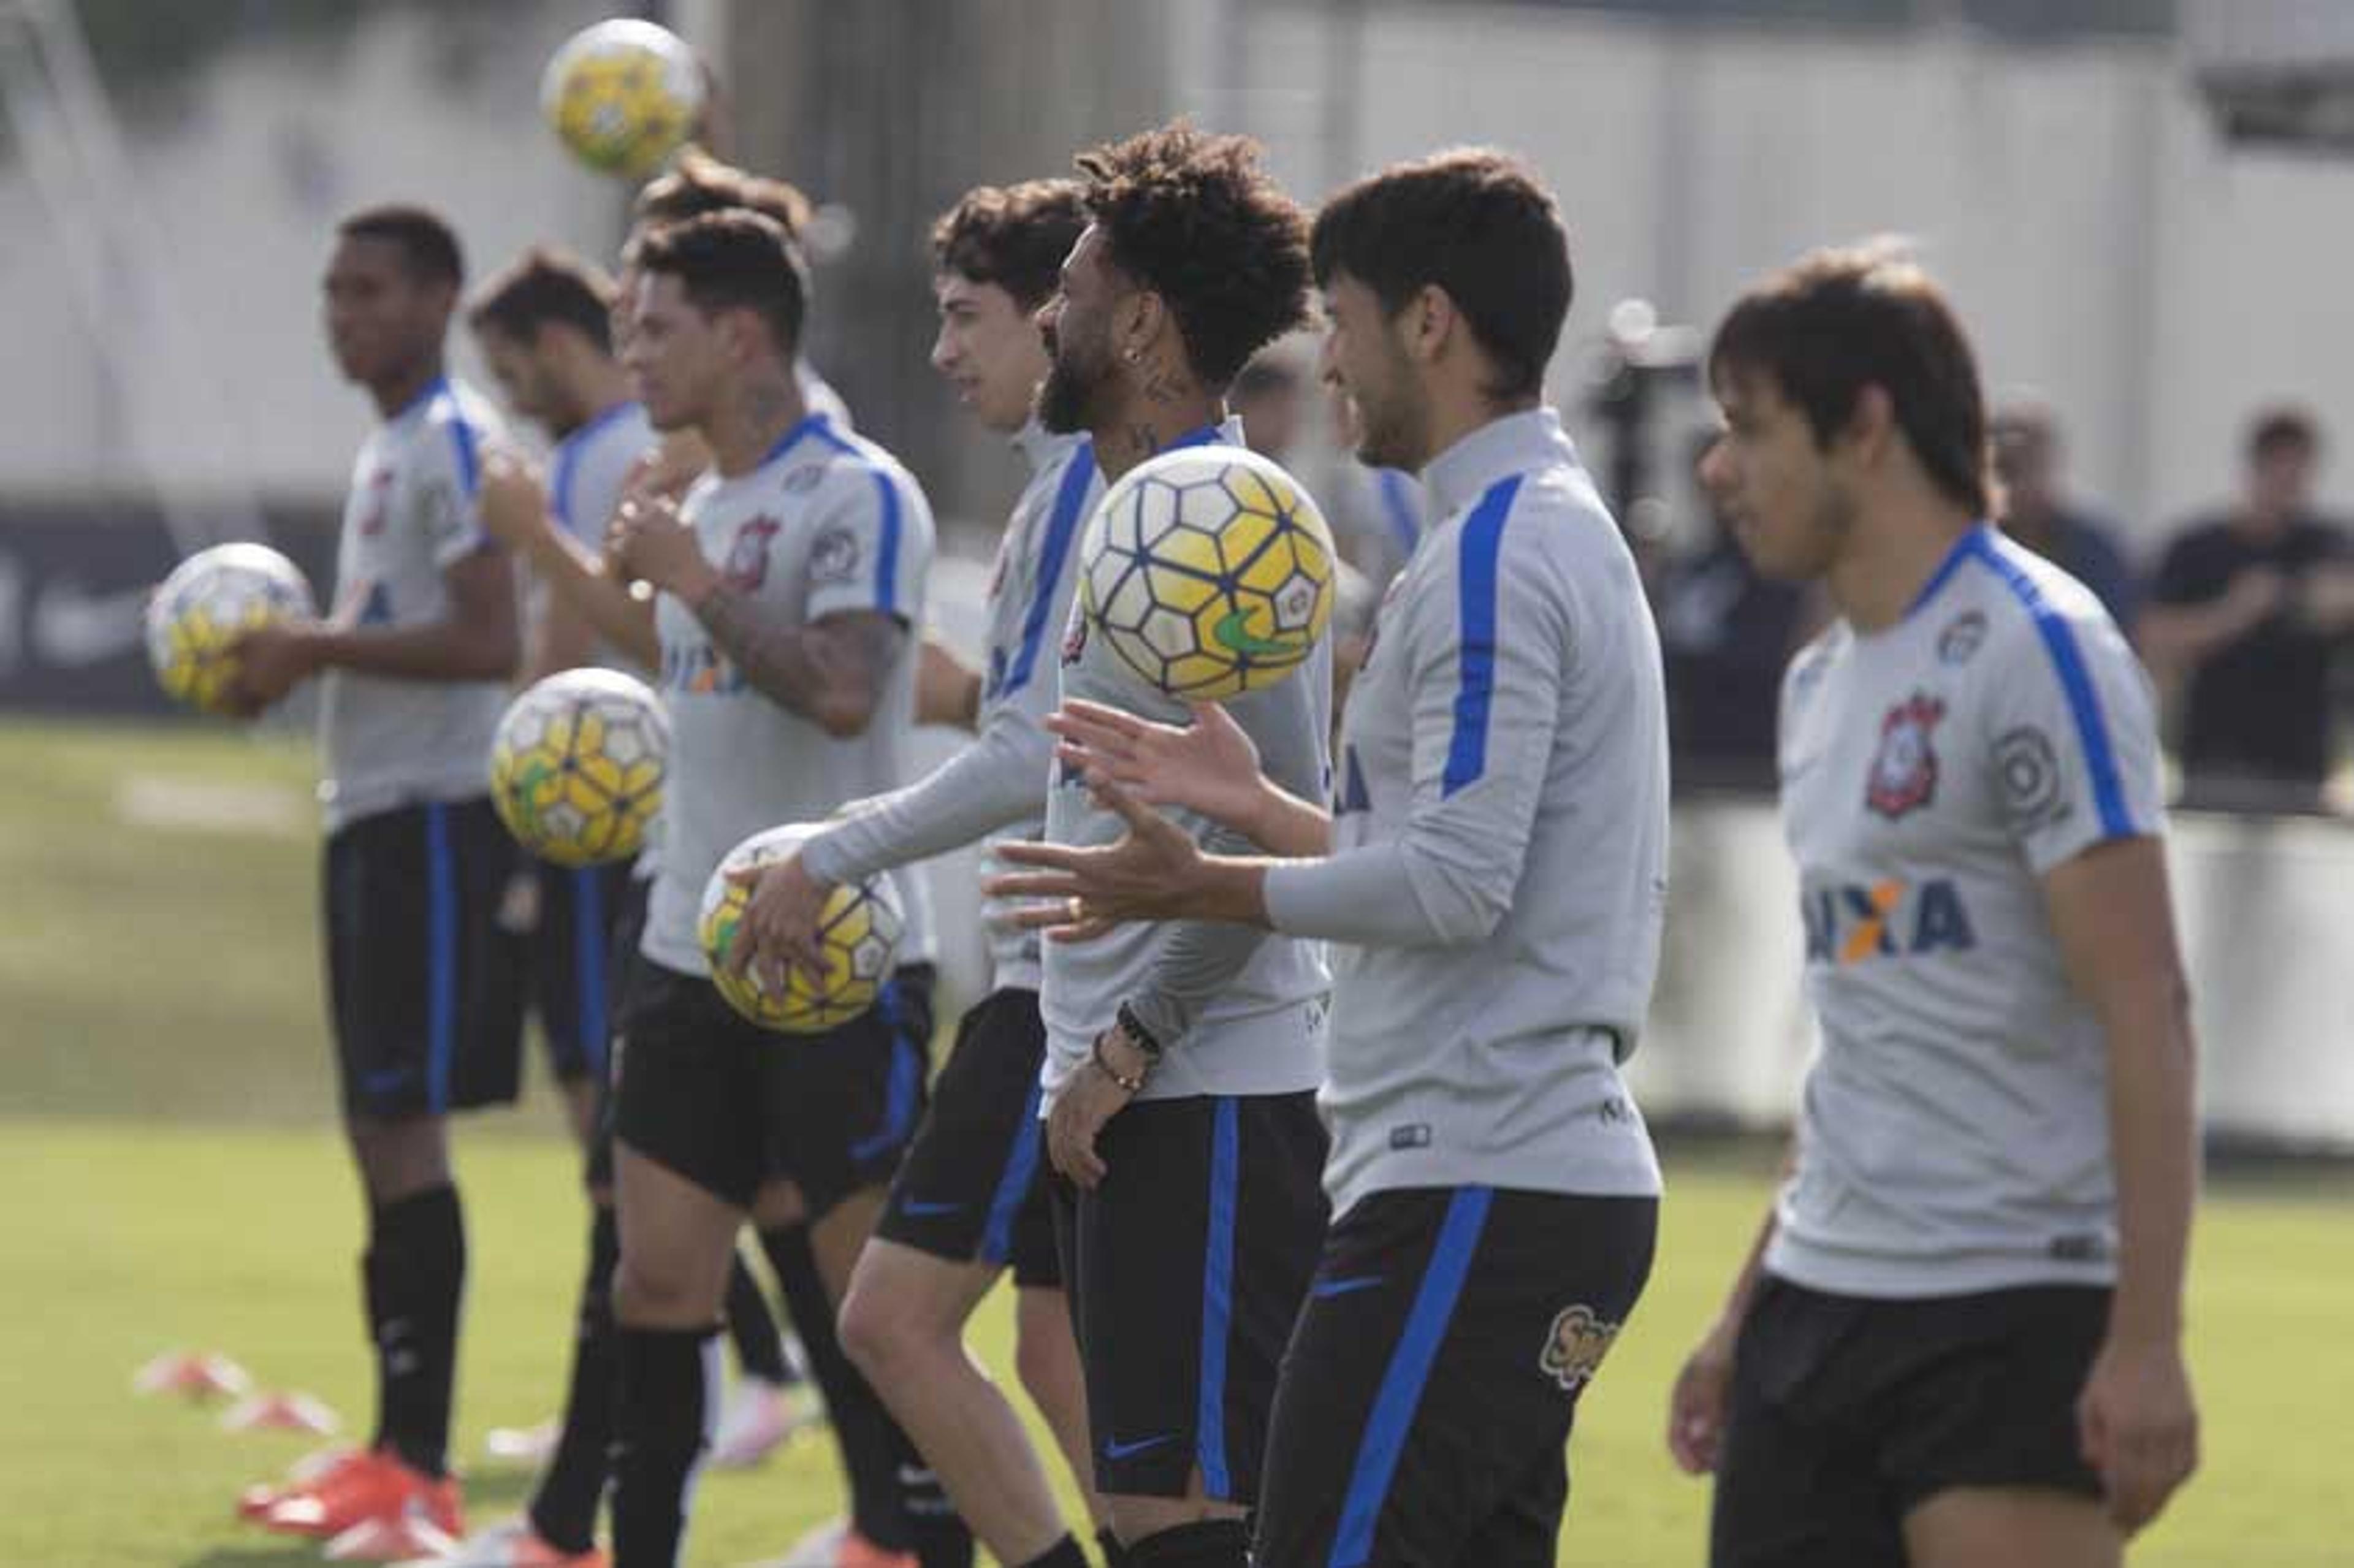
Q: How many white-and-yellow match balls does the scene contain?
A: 5